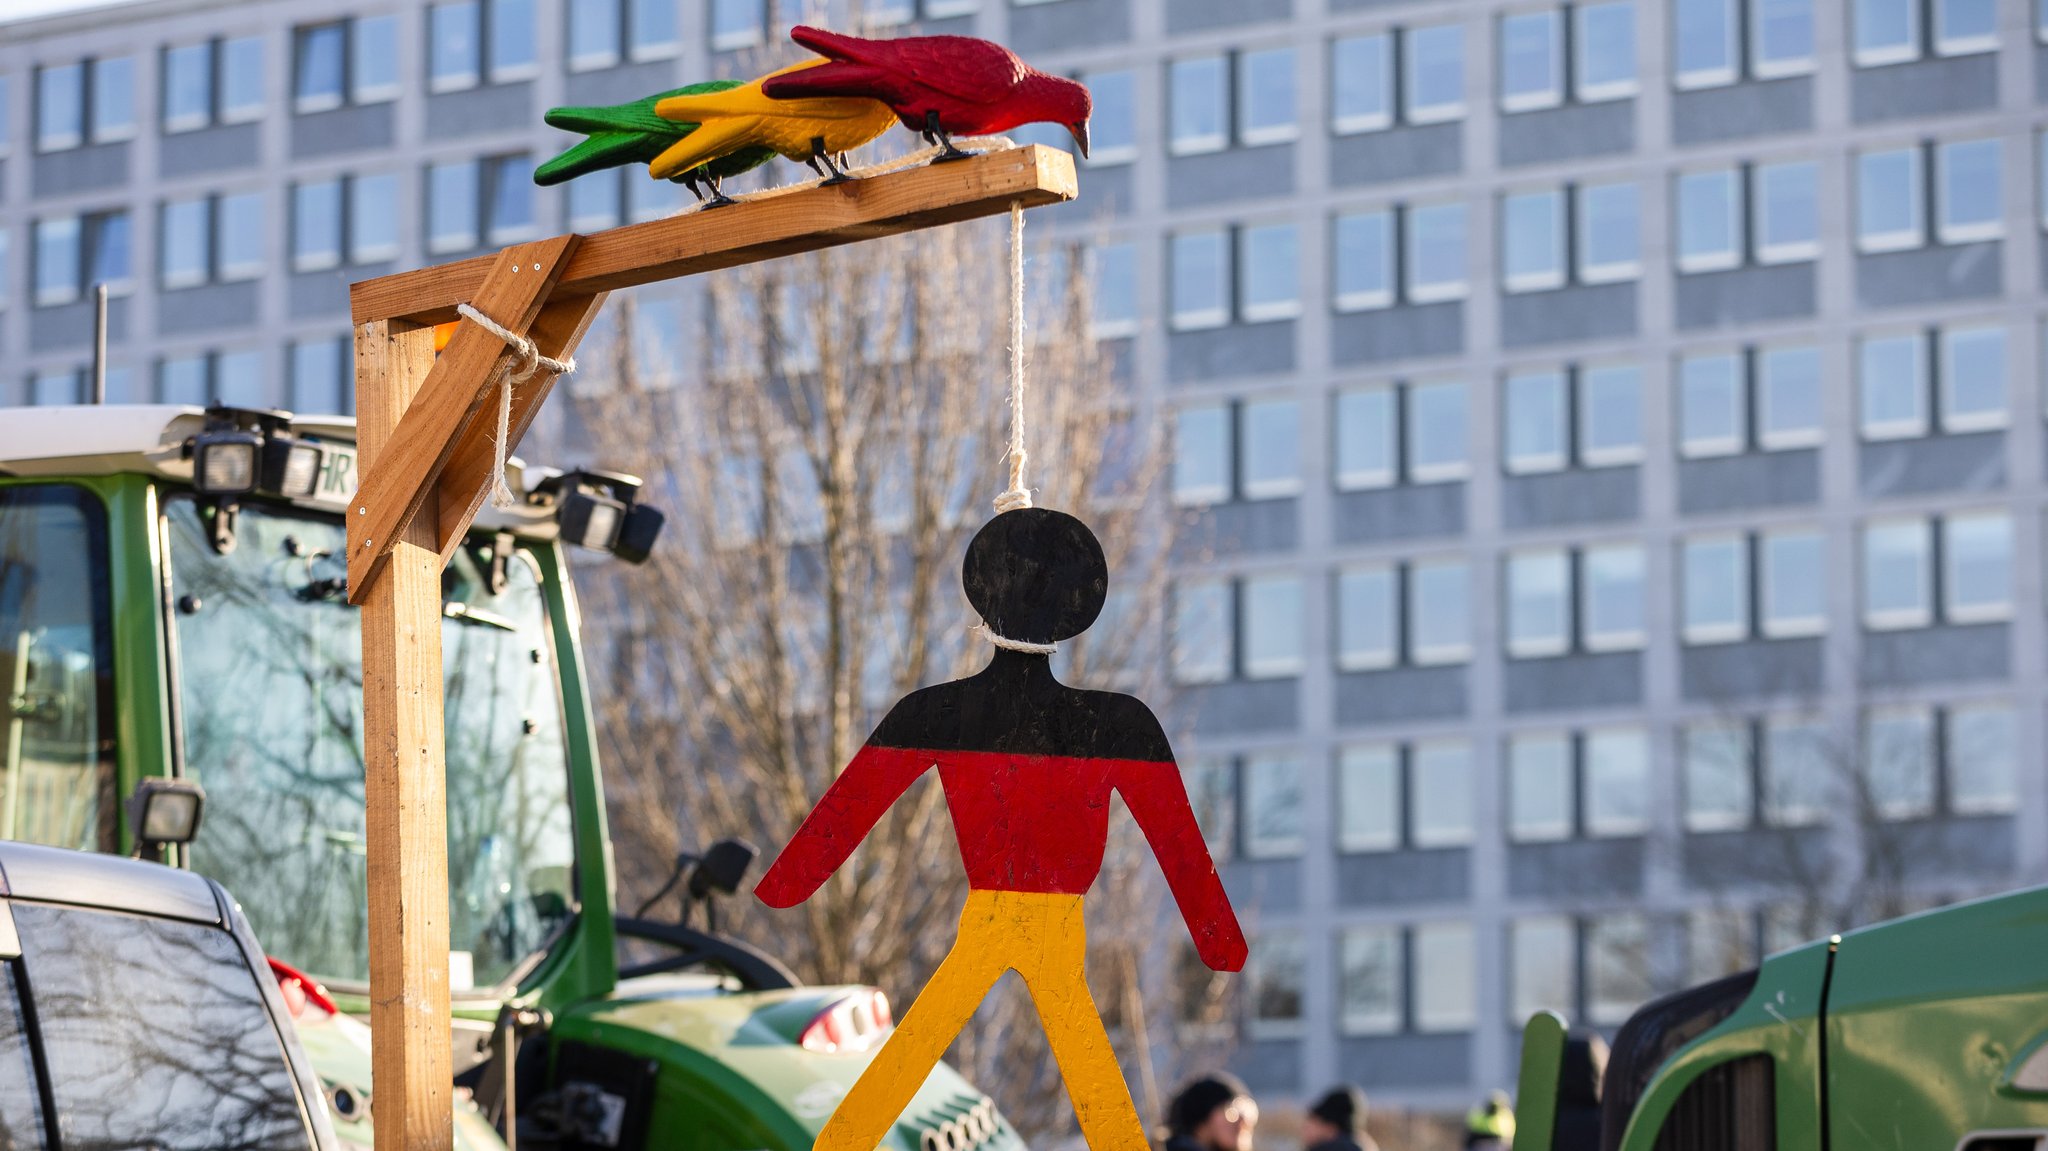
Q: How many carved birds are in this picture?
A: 3